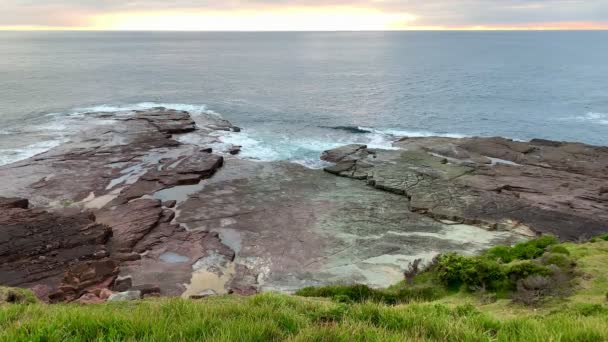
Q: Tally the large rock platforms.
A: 2